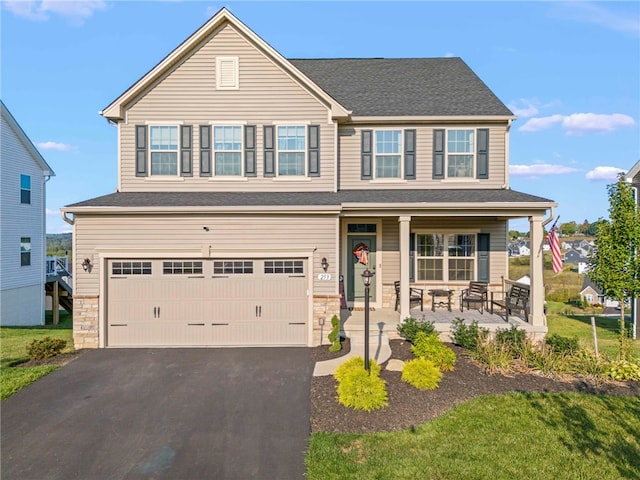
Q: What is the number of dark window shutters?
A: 12